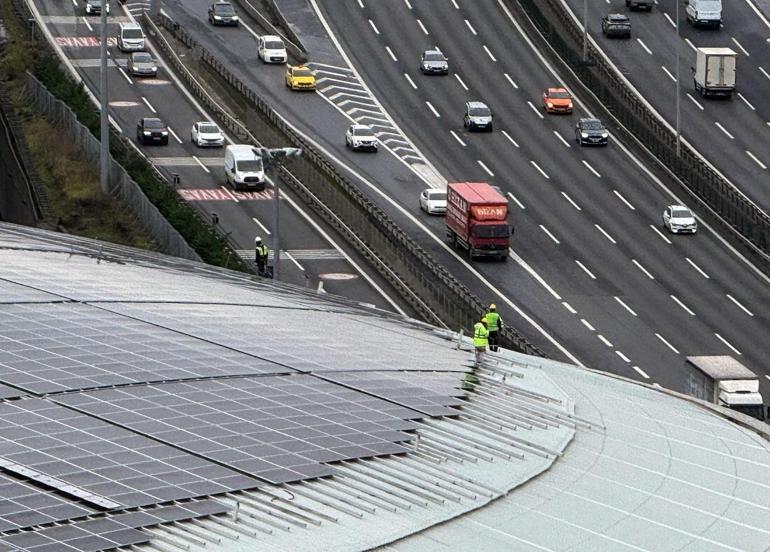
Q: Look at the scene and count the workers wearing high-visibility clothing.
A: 3